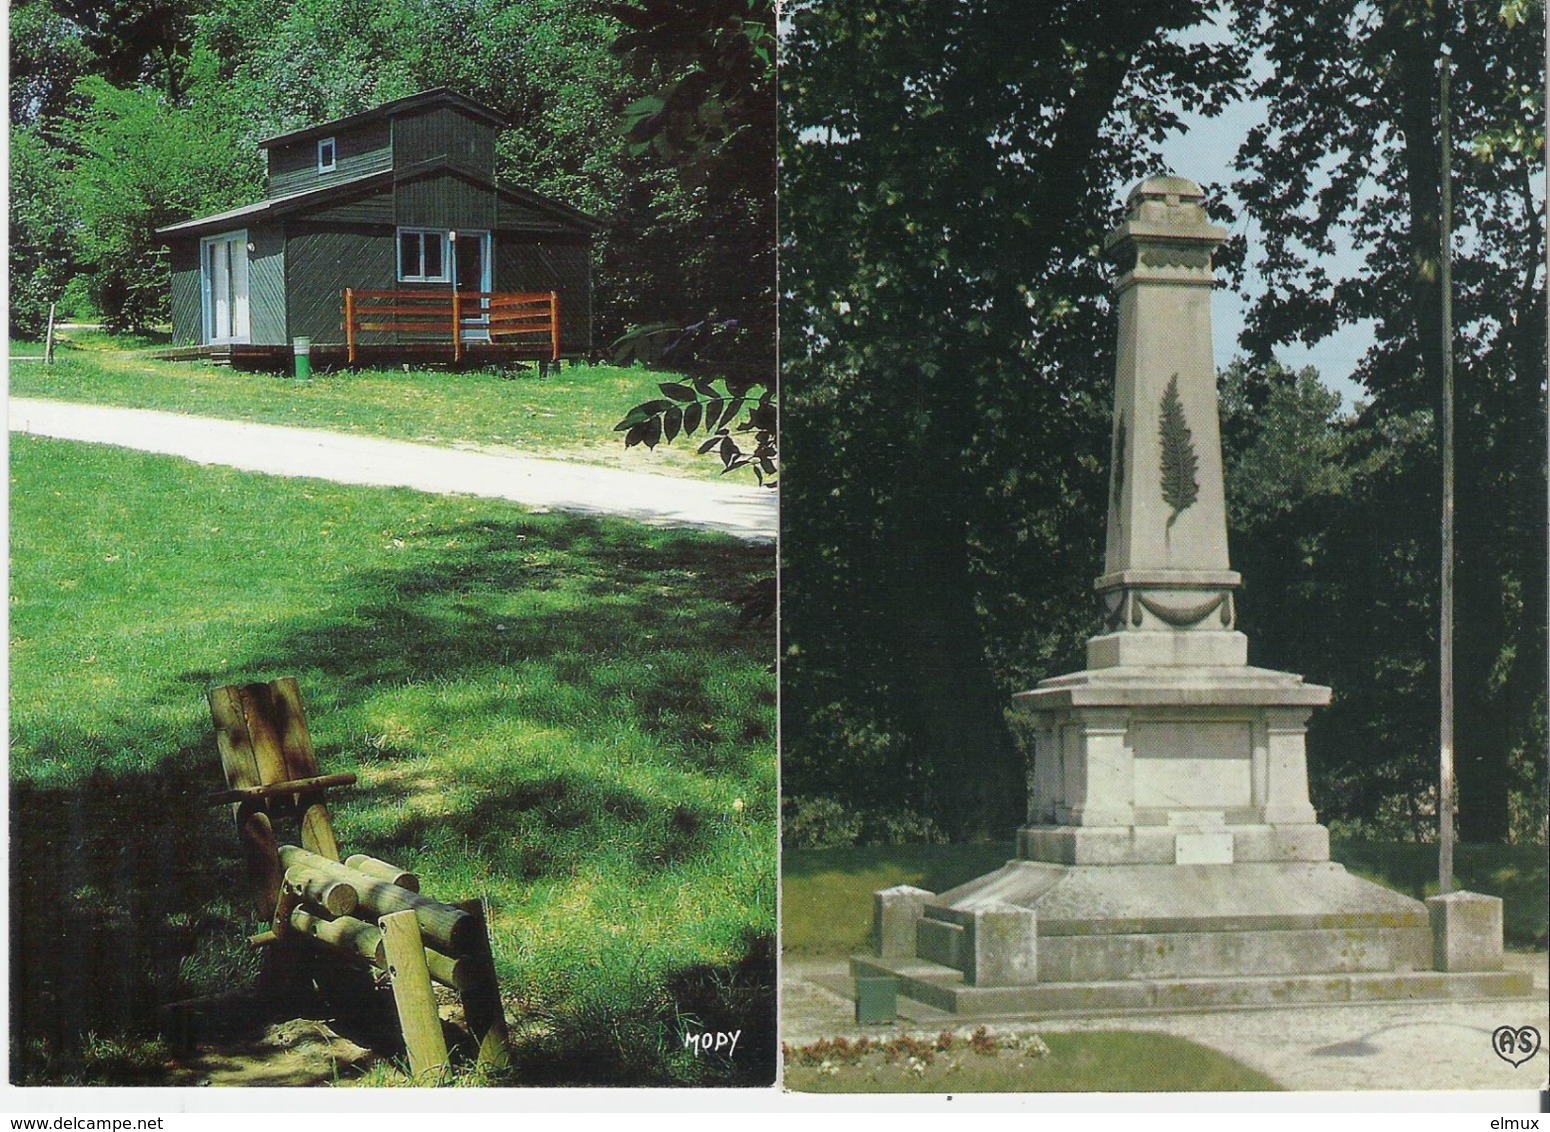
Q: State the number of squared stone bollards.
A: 3